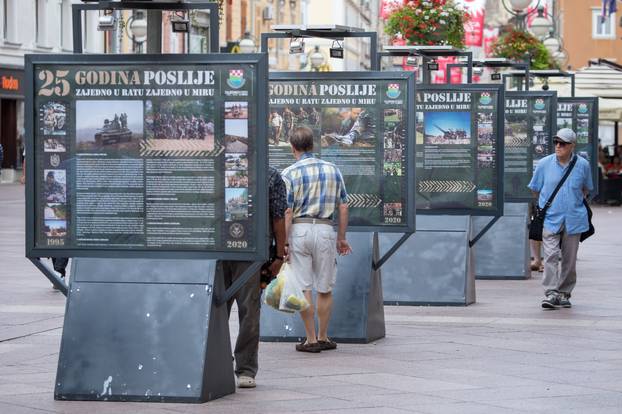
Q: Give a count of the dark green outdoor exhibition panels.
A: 5